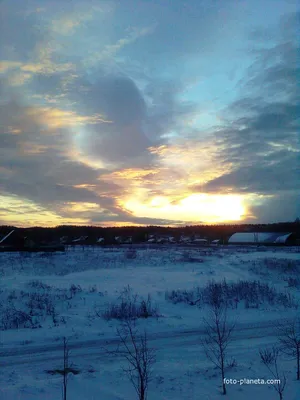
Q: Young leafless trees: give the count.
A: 5